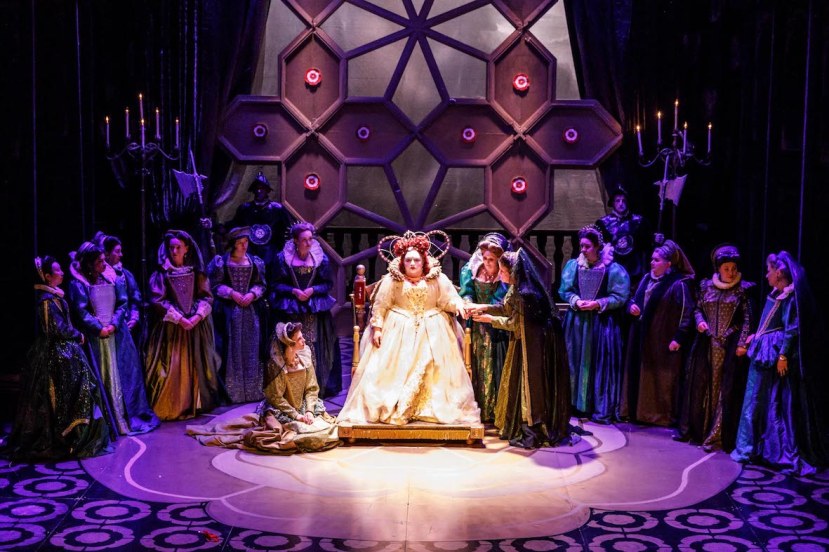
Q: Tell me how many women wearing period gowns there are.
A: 14